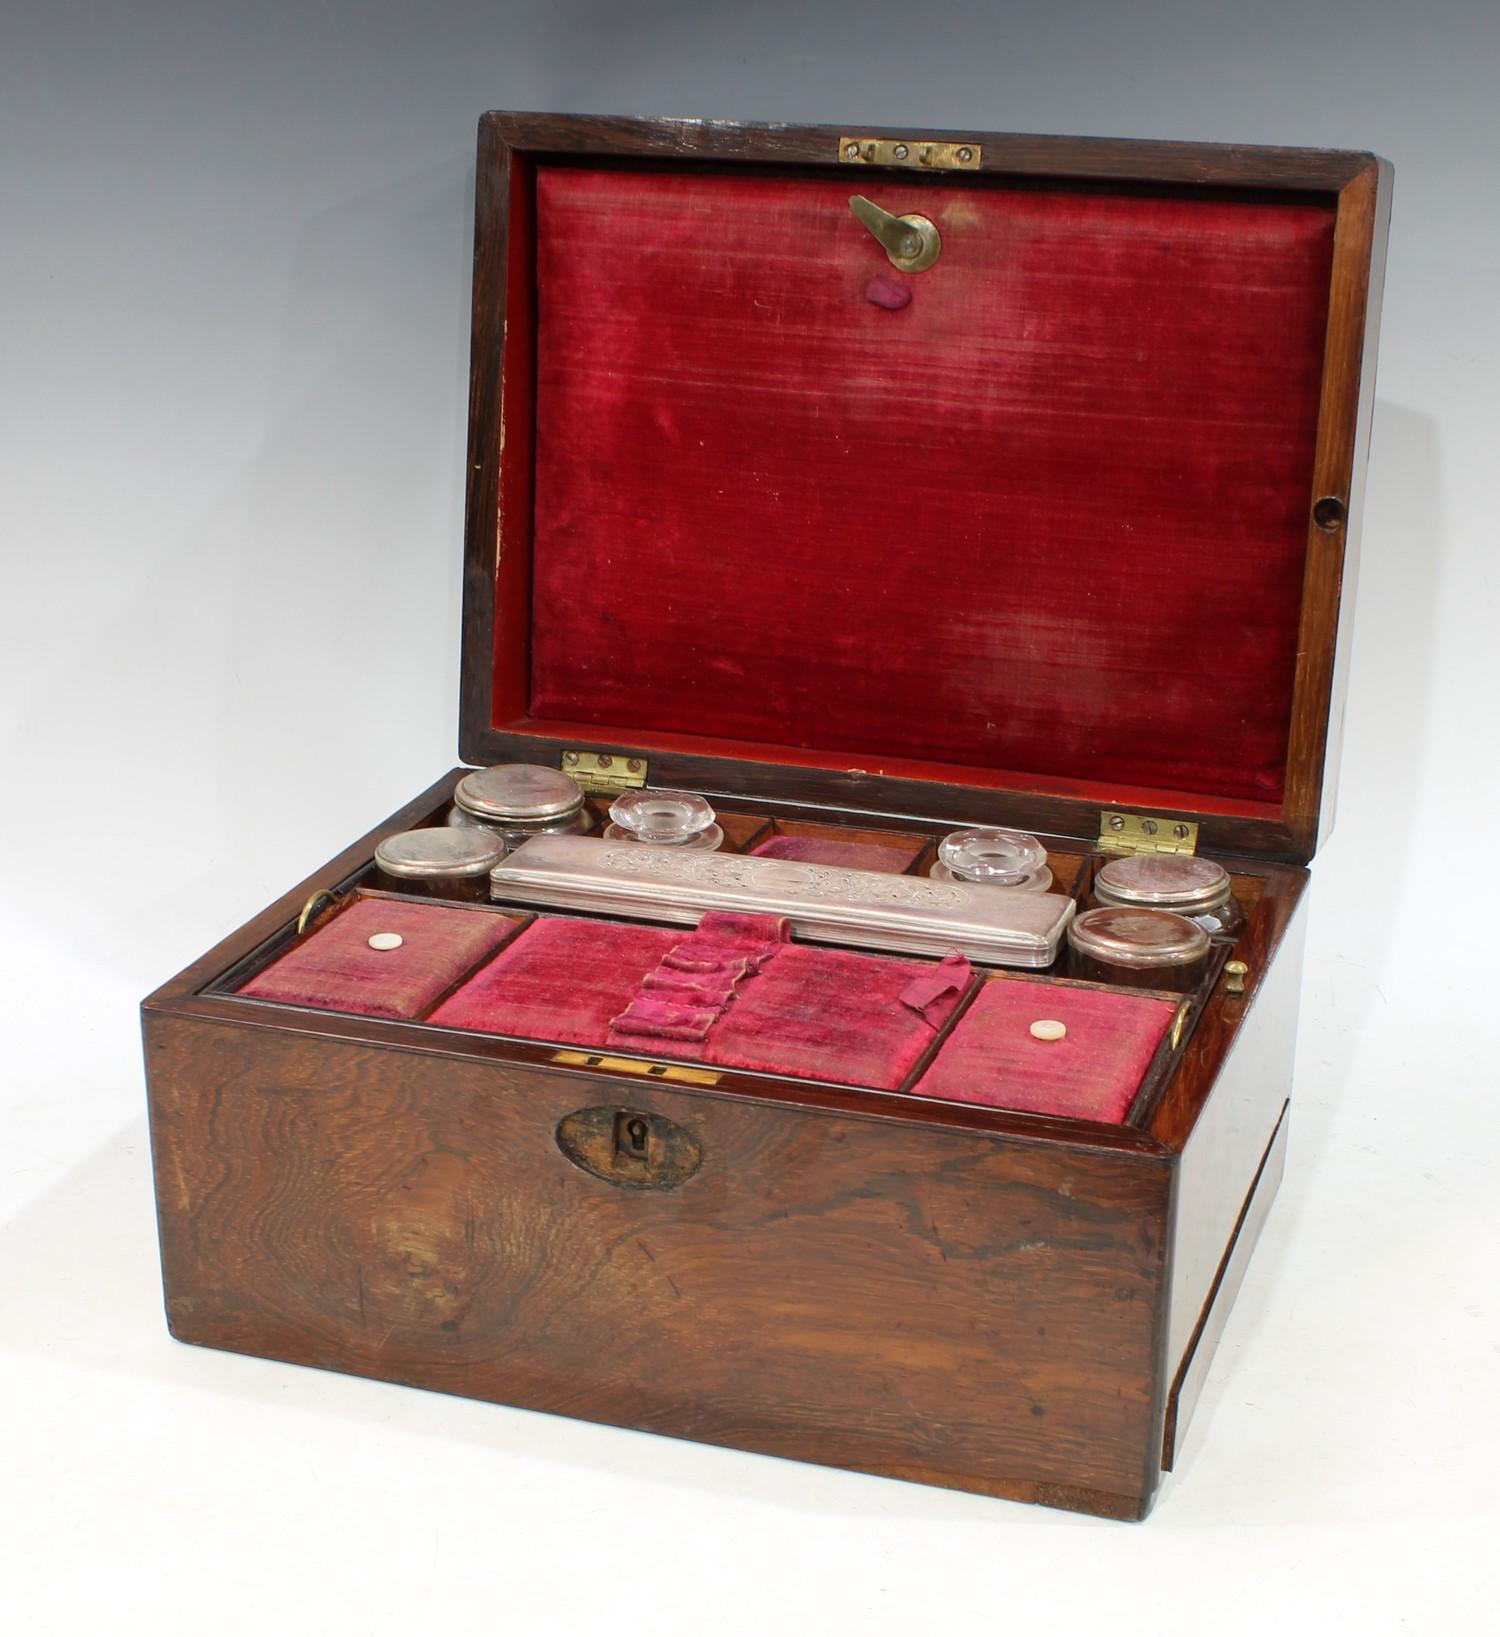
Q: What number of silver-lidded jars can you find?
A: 4